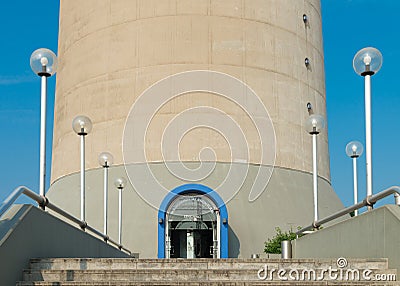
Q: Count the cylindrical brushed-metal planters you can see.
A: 1